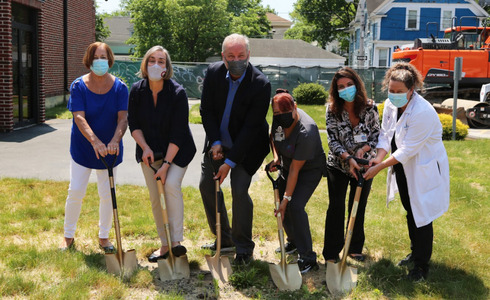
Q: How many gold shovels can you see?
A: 5